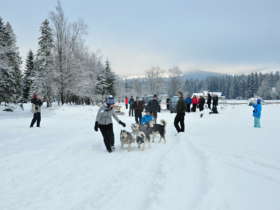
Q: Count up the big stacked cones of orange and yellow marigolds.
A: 0